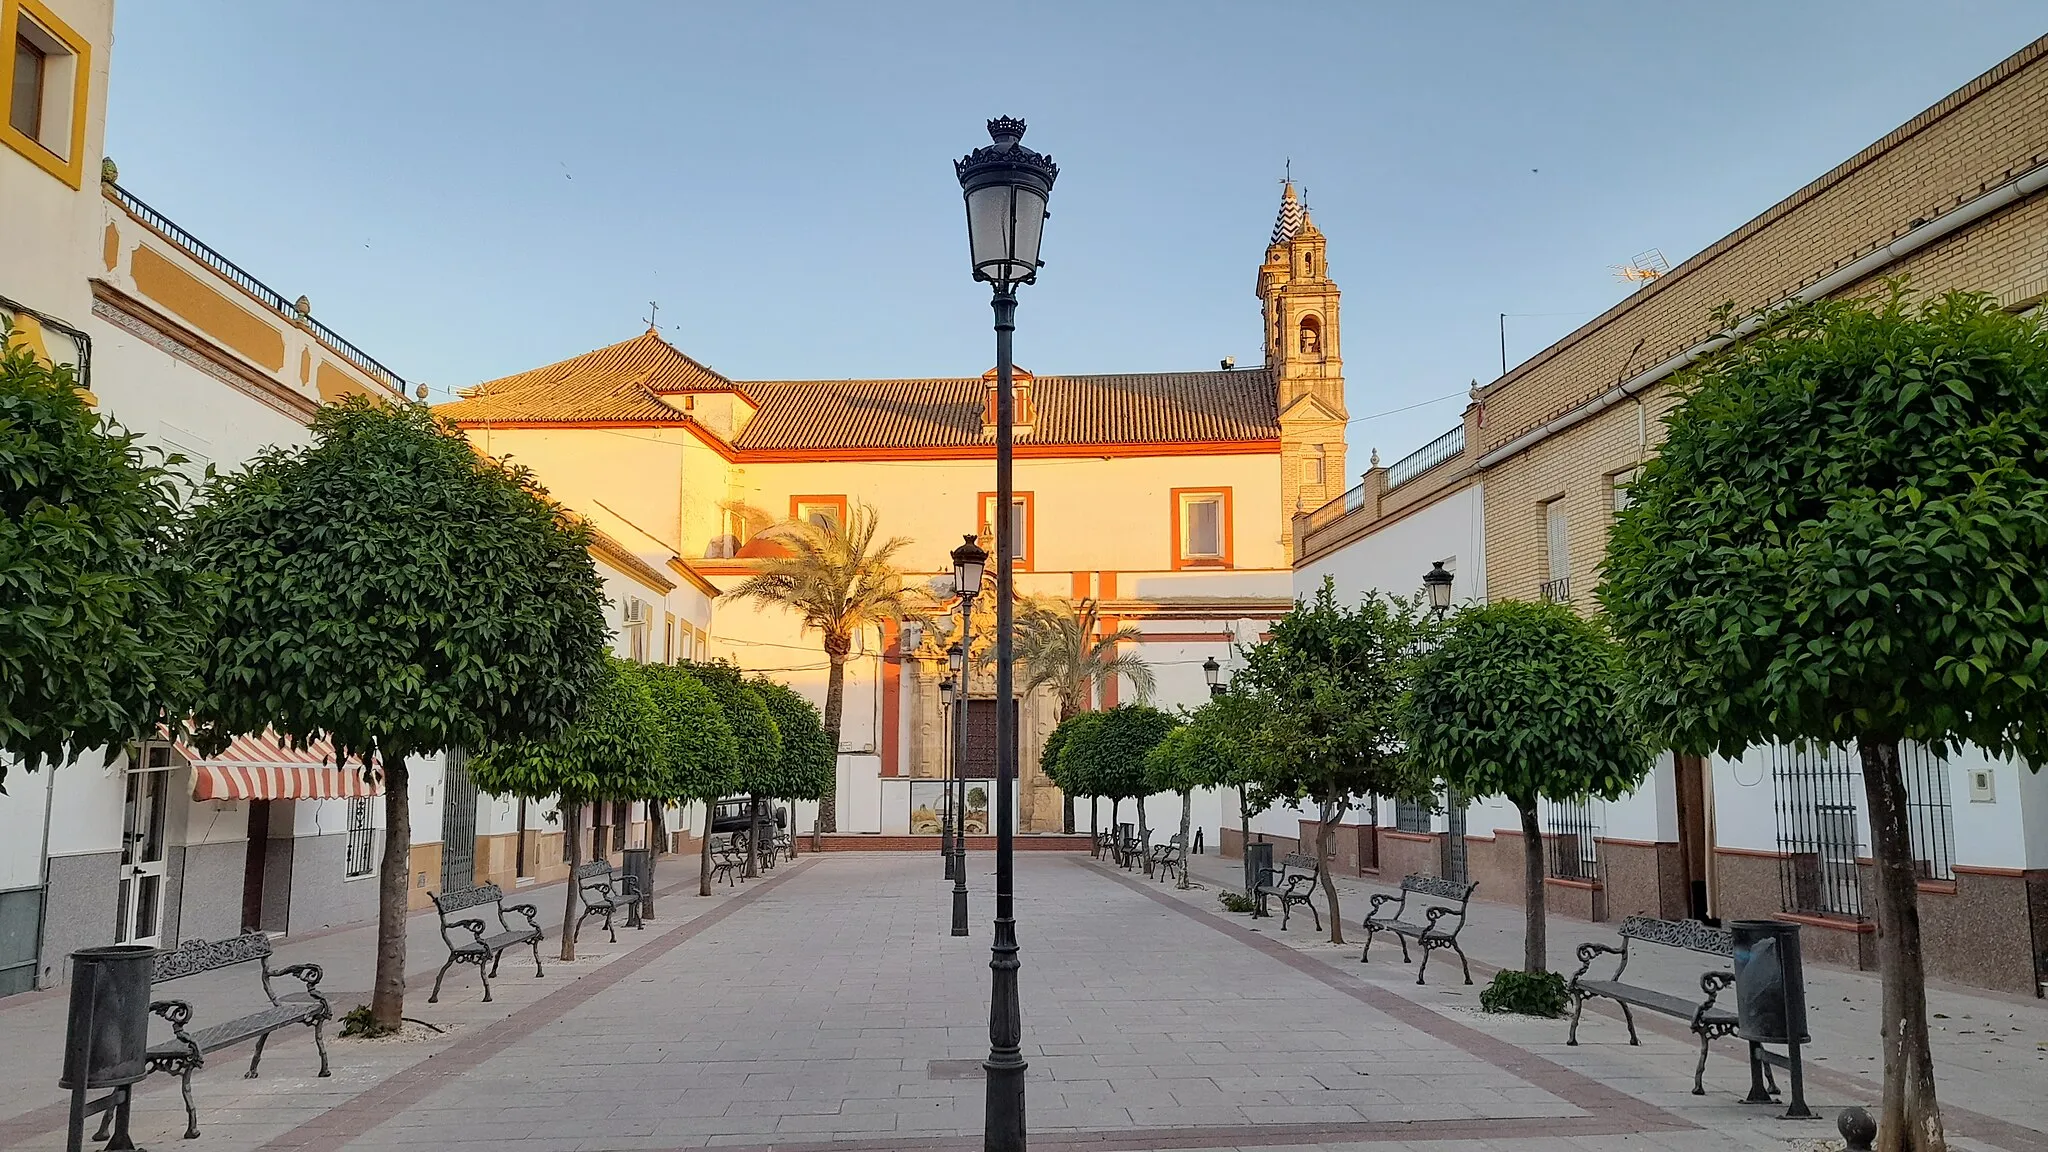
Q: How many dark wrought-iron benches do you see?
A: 12